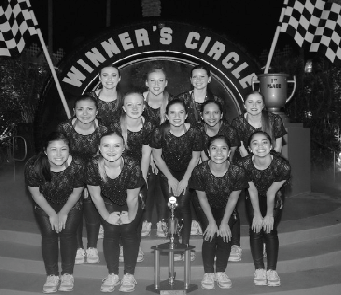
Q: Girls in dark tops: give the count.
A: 12